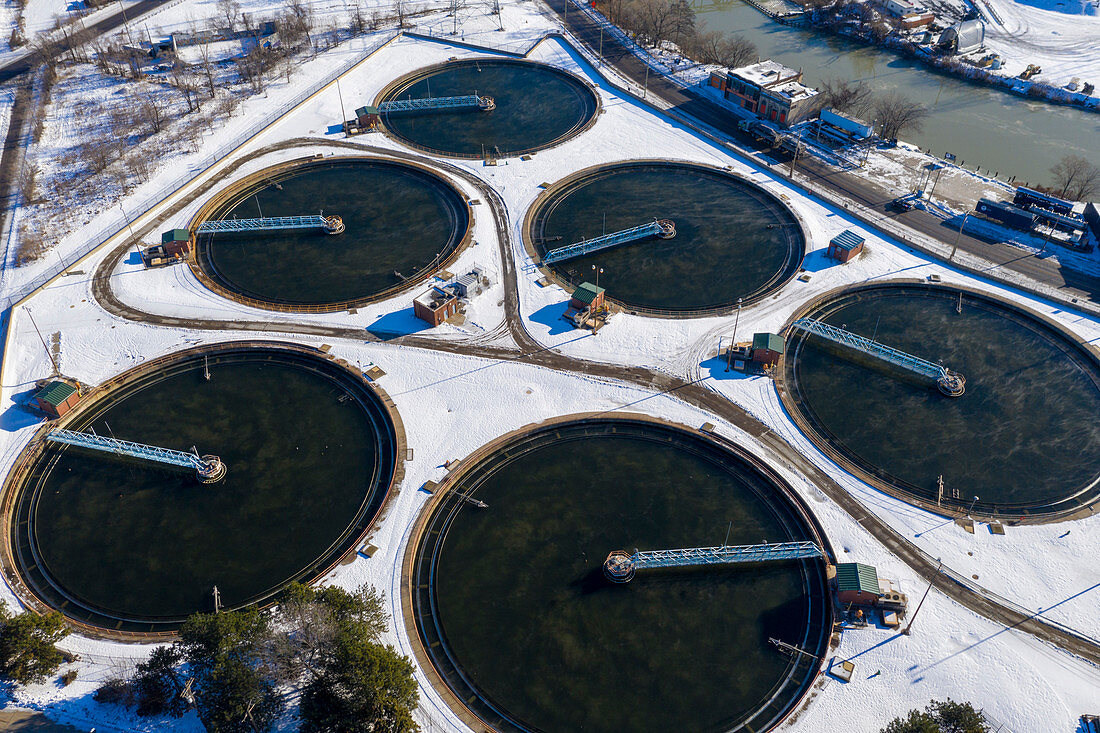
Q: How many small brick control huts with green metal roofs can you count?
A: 6